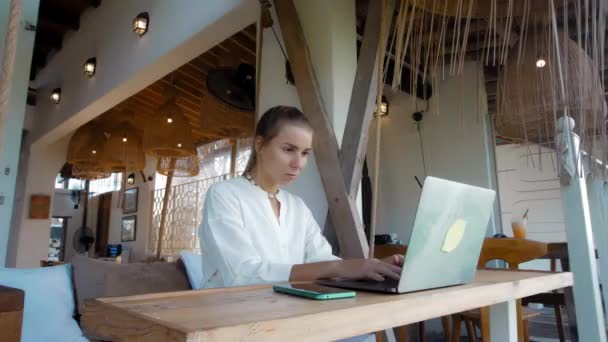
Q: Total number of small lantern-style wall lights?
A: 5